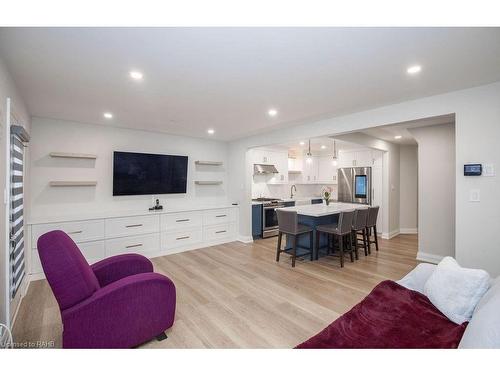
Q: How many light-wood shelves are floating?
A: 4